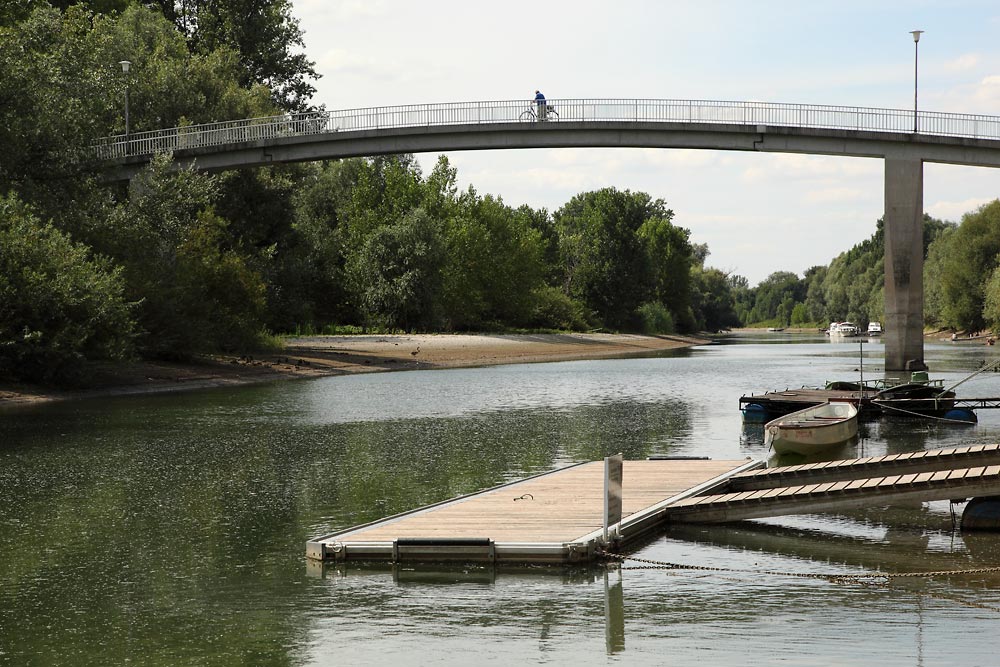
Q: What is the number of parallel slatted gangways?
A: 2